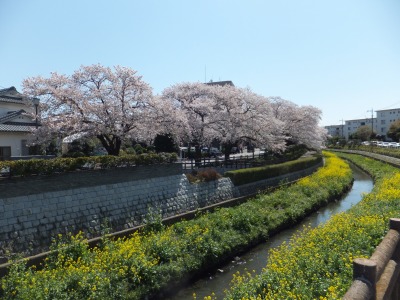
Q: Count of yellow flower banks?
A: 2